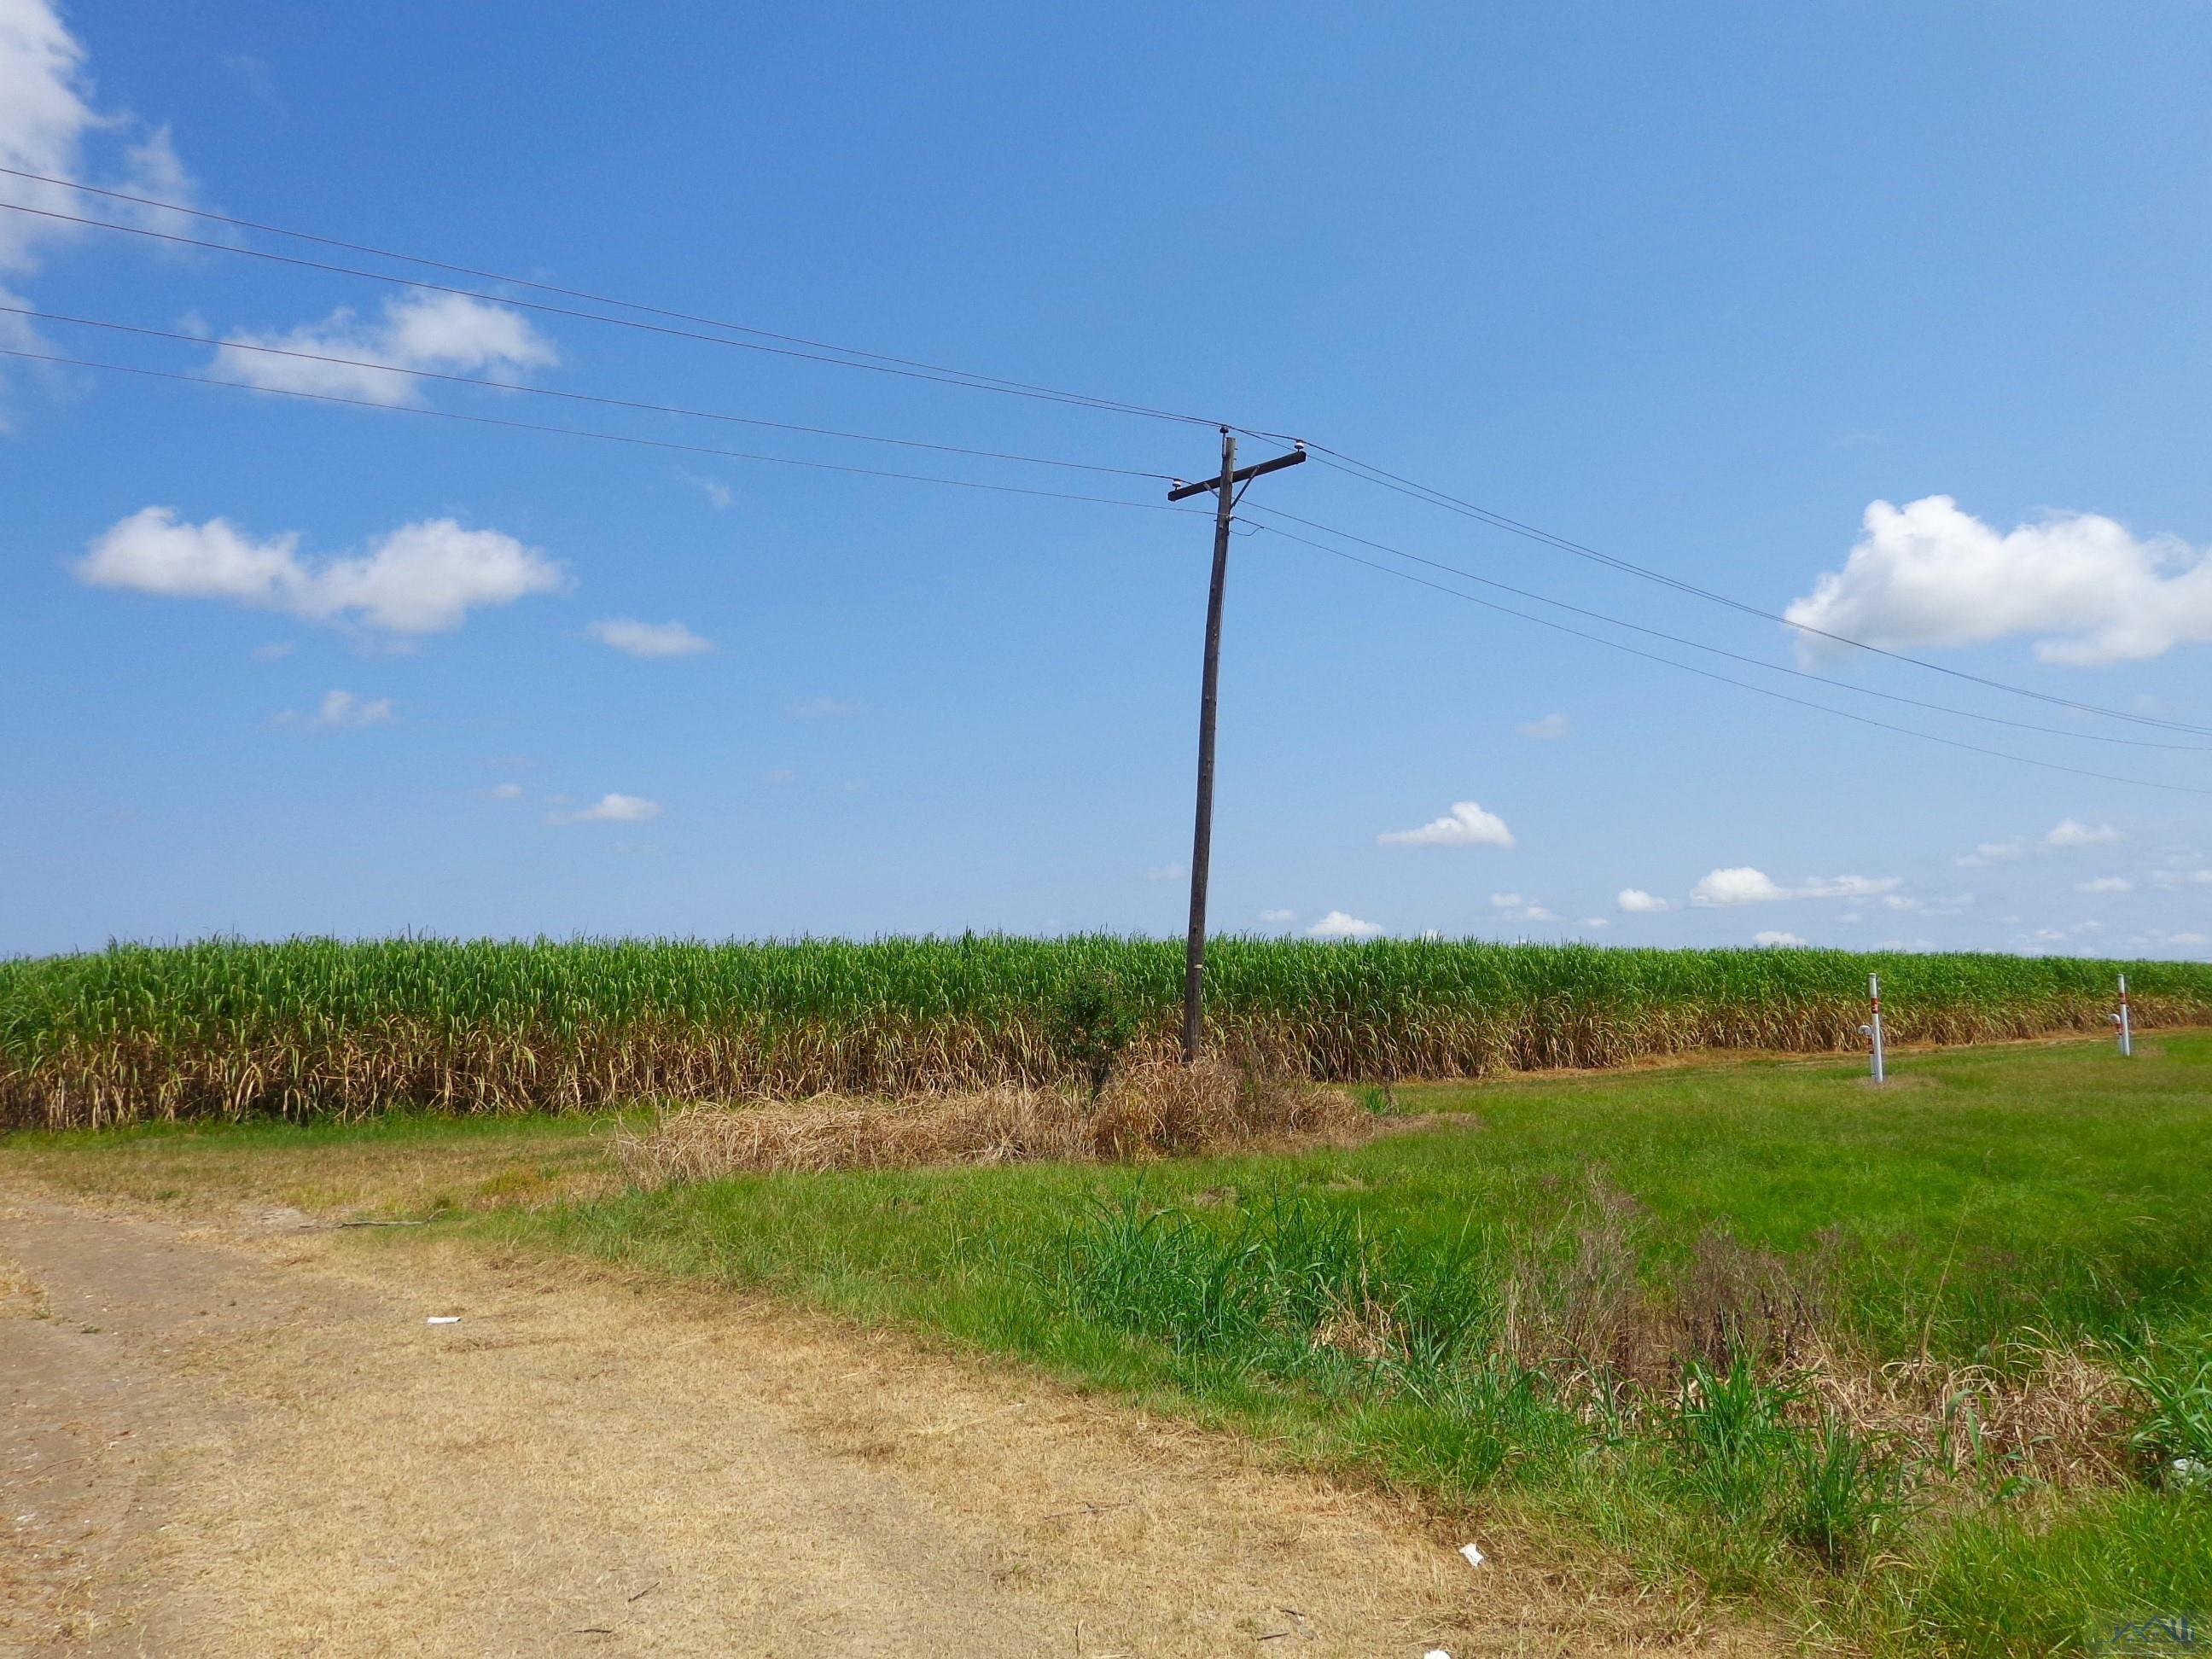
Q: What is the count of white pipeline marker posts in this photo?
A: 2